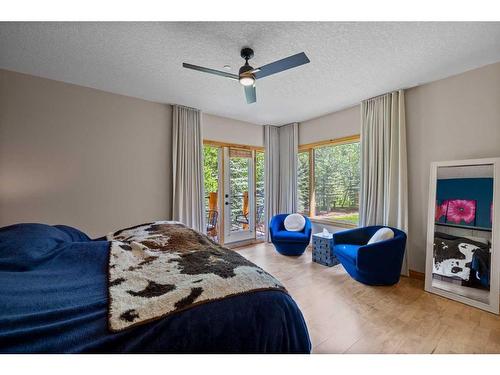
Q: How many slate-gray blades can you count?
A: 3